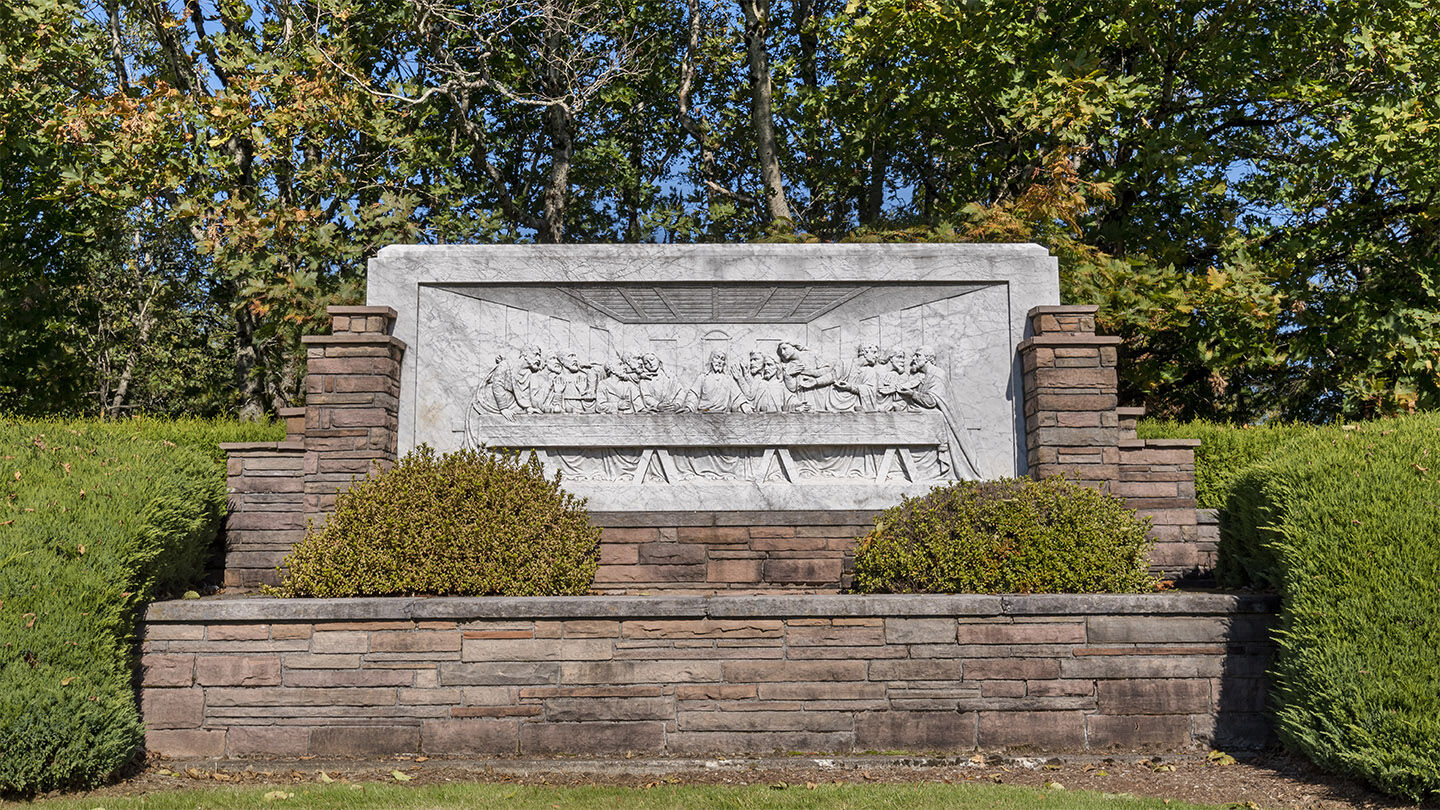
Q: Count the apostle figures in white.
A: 12